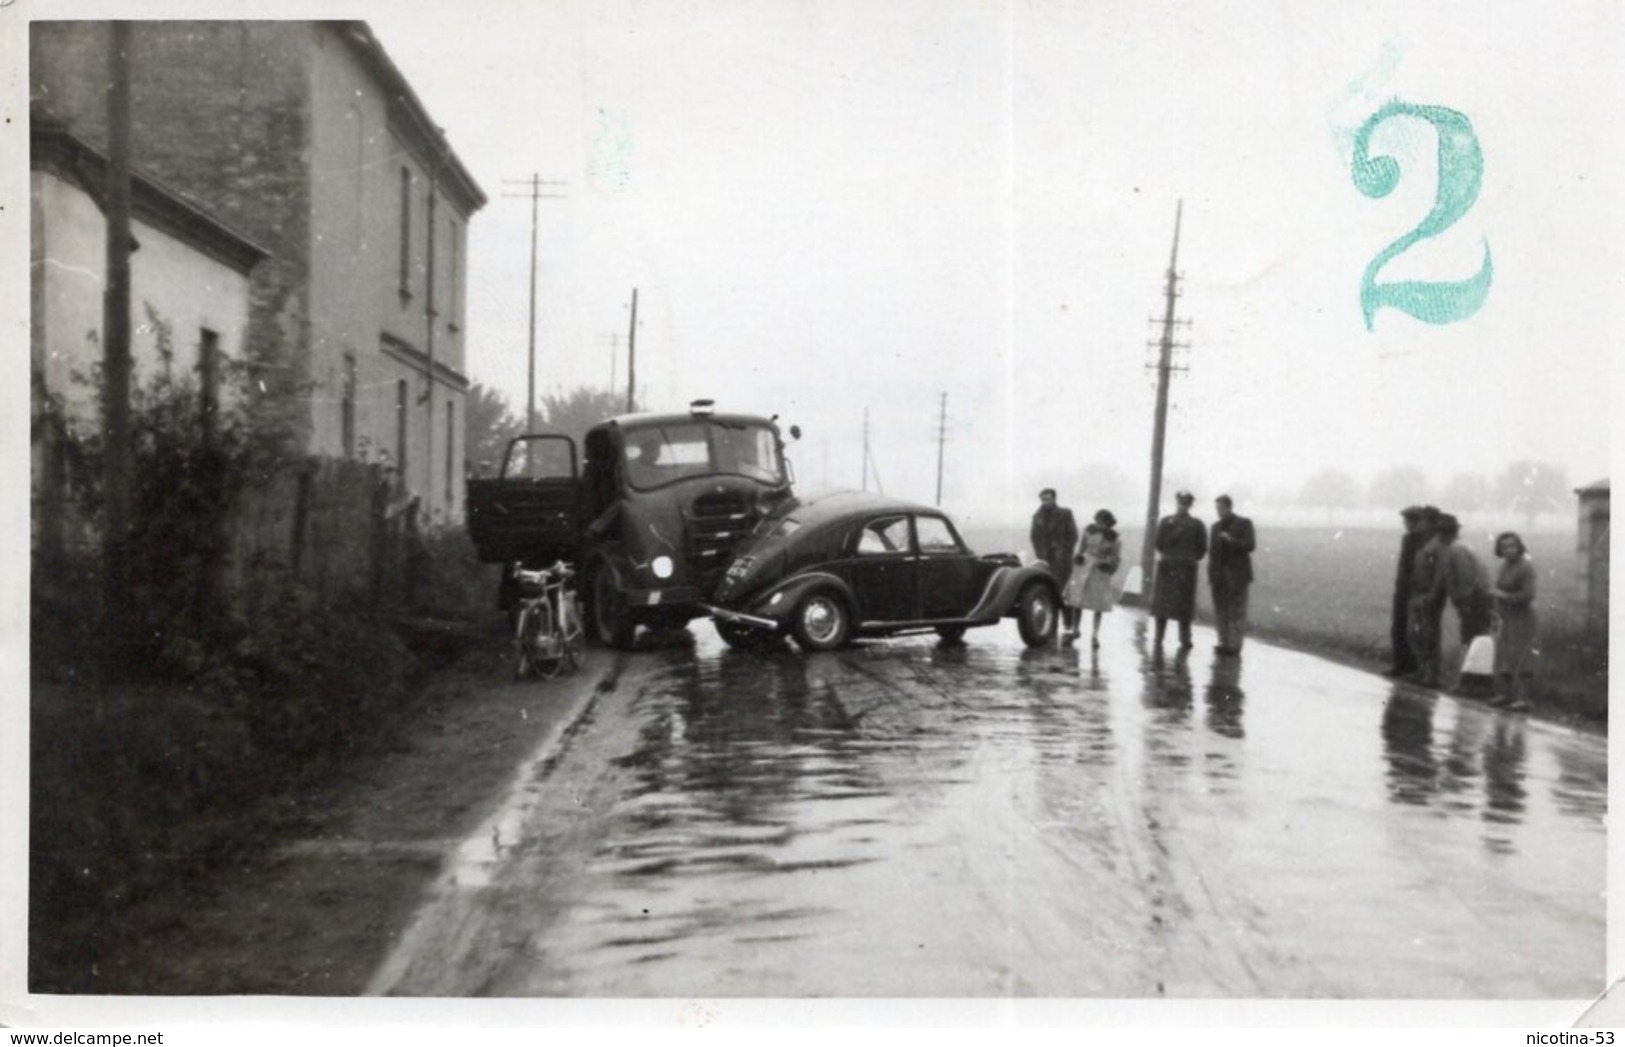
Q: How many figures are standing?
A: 8